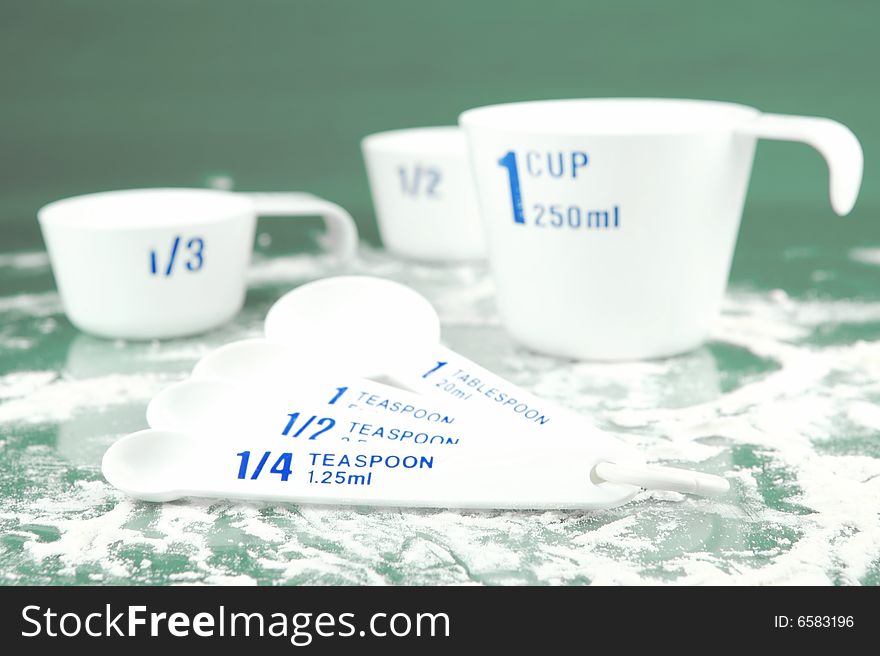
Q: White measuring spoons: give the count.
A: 4